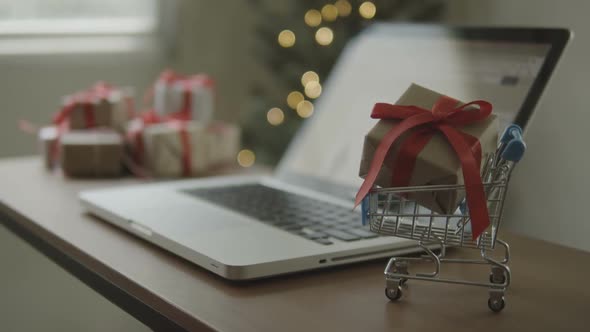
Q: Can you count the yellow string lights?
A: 12